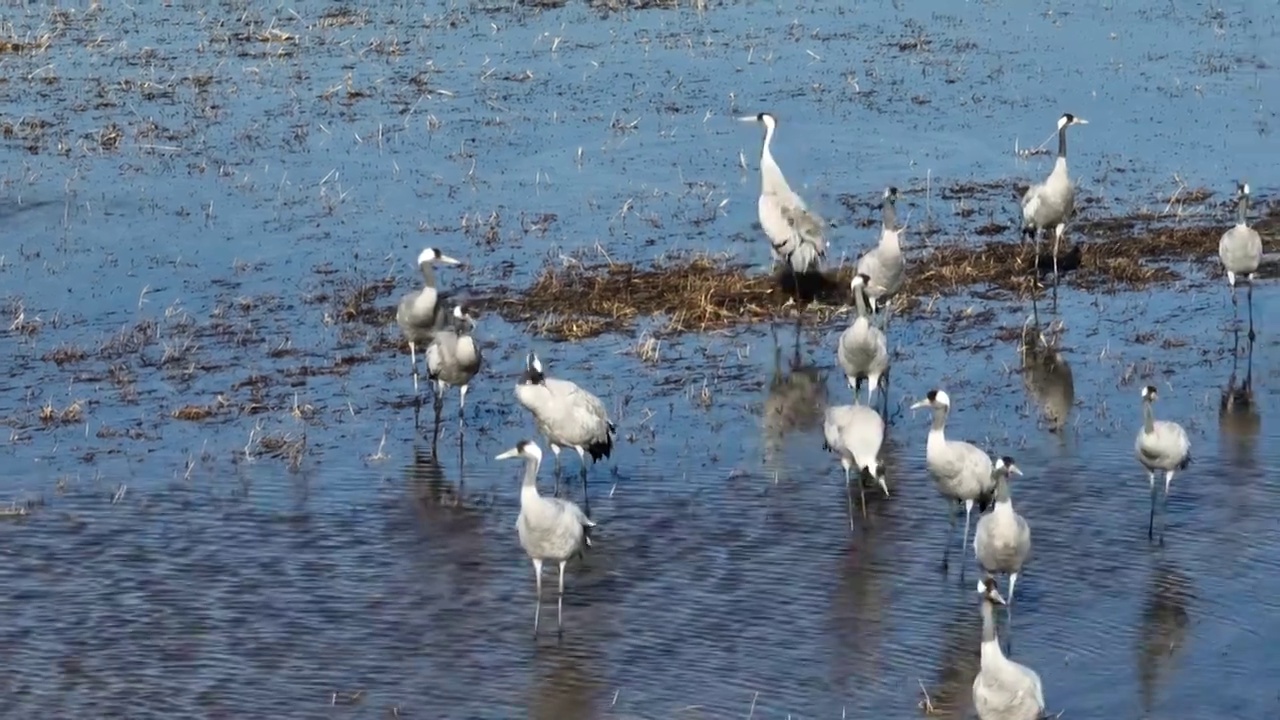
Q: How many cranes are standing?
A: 14